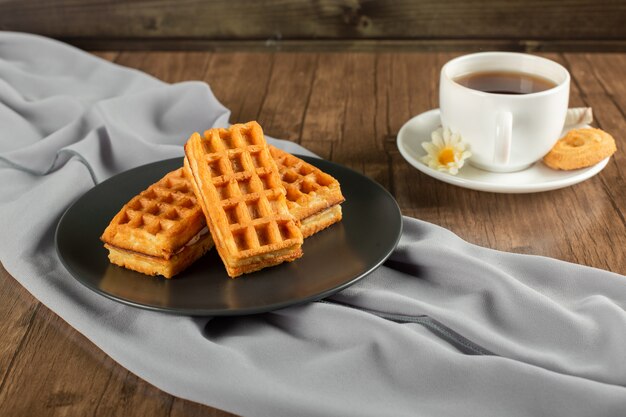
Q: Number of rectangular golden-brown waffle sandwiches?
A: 3